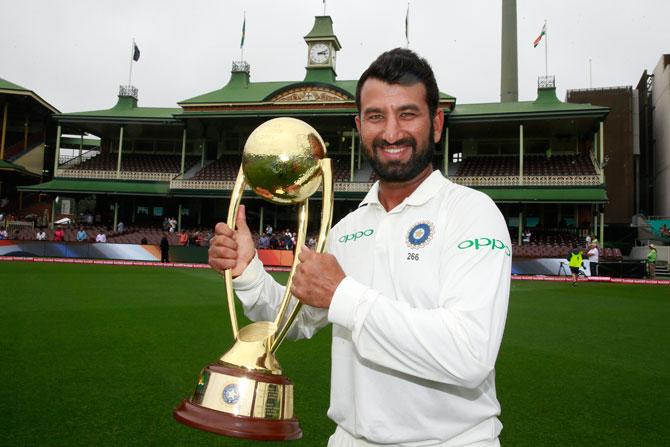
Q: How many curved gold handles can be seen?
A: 3